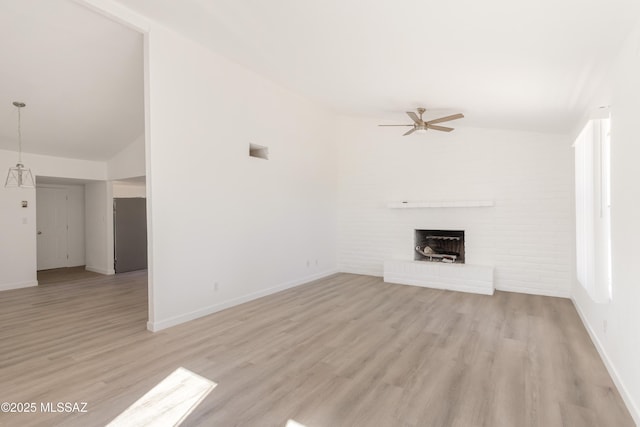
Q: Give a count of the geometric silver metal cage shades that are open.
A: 1